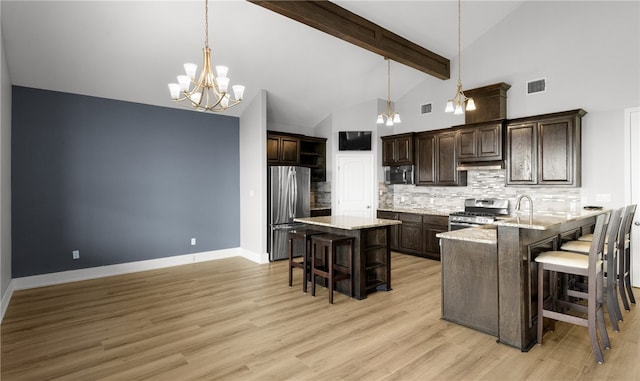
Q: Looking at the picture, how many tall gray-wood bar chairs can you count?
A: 3